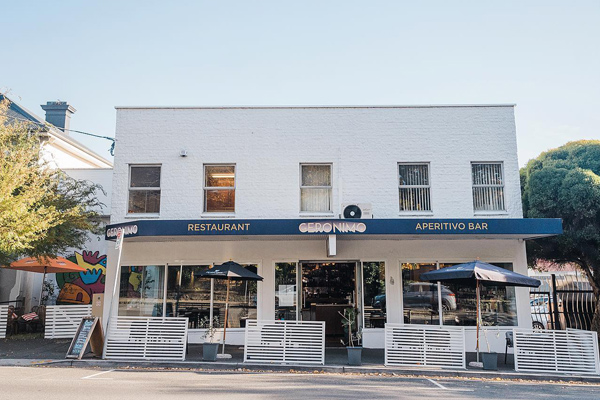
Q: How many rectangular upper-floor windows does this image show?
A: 5